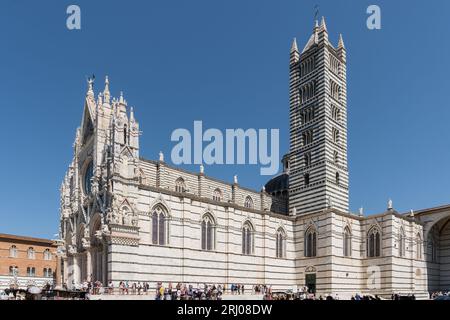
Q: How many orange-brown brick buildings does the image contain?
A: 1